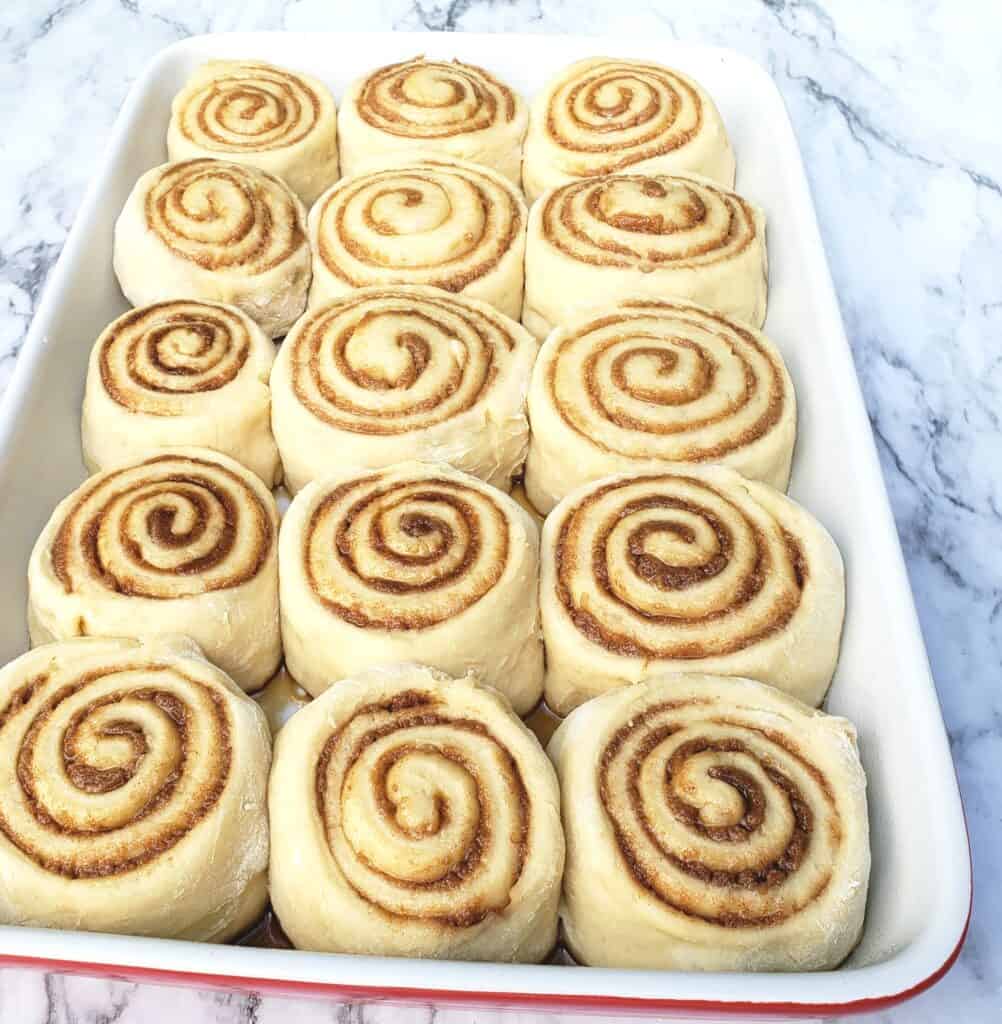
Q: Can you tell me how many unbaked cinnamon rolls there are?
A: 15